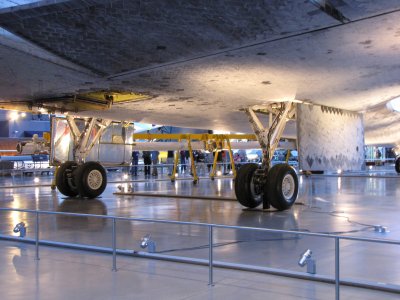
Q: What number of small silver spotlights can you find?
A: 3